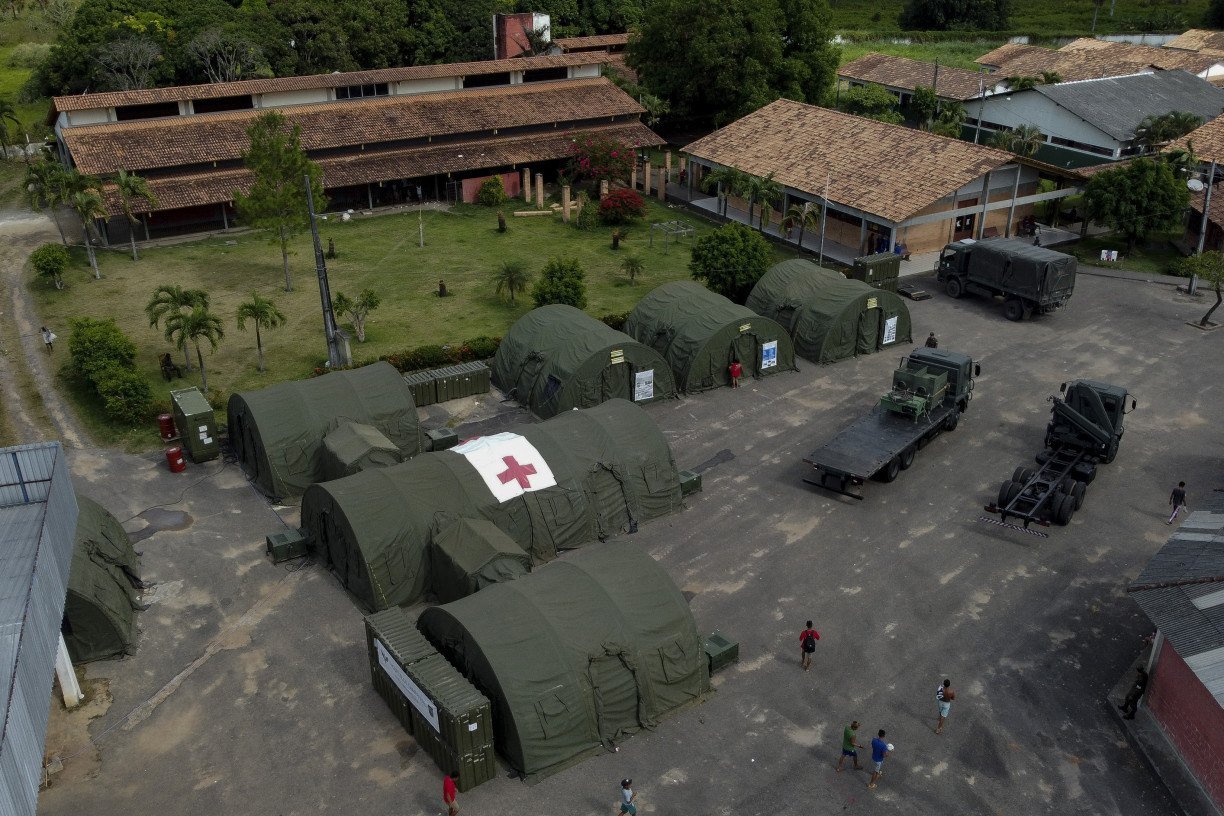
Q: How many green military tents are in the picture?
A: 7